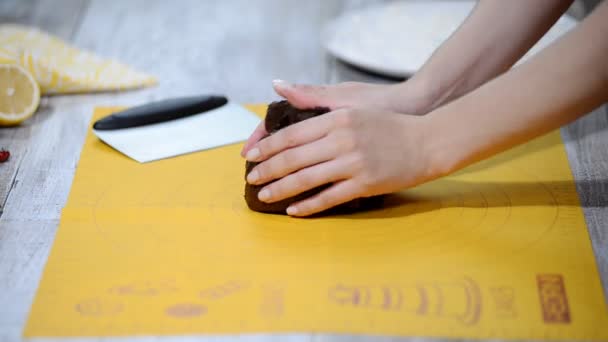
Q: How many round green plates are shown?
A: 0